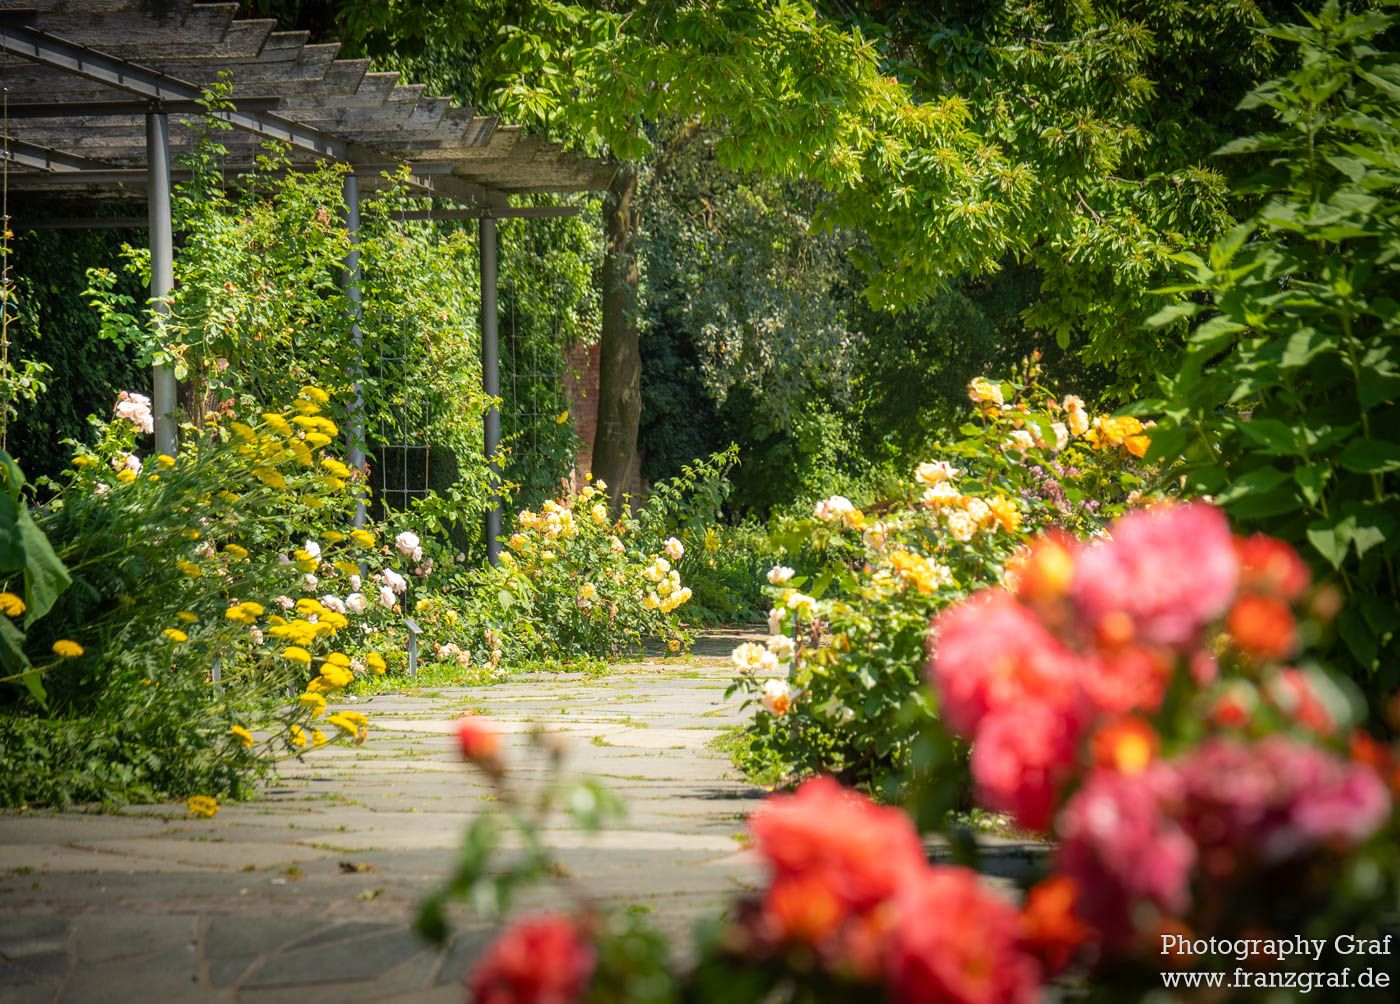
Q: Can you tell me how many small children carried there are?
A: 0